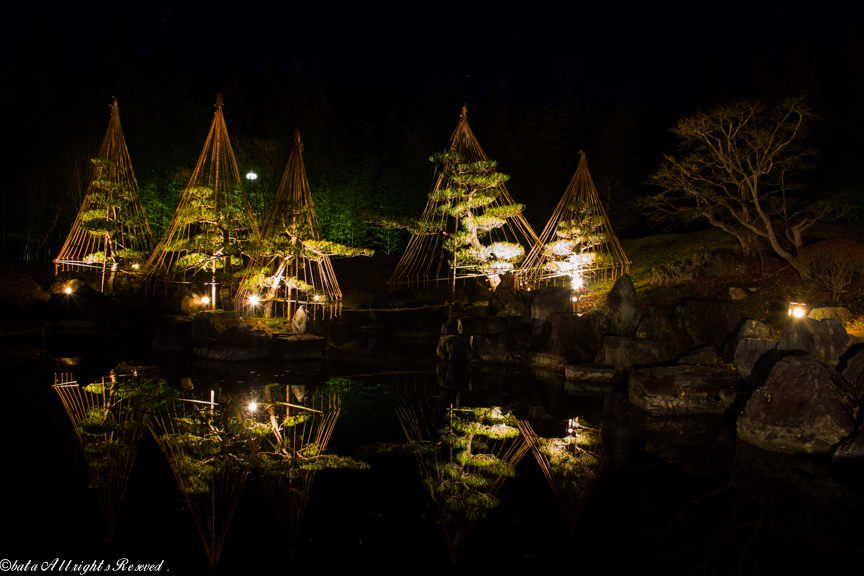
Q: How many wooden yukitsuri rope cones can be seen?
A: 5